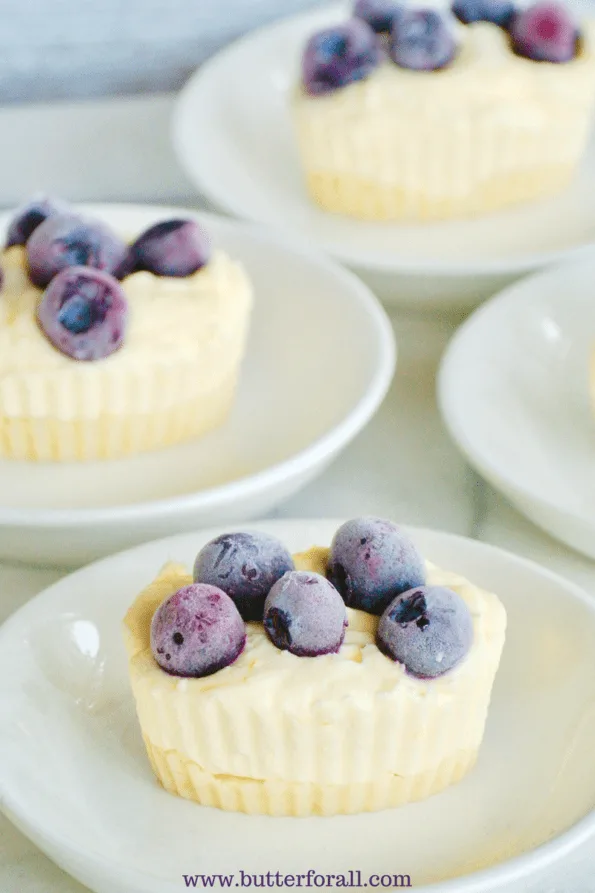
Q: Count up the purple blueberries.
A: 14